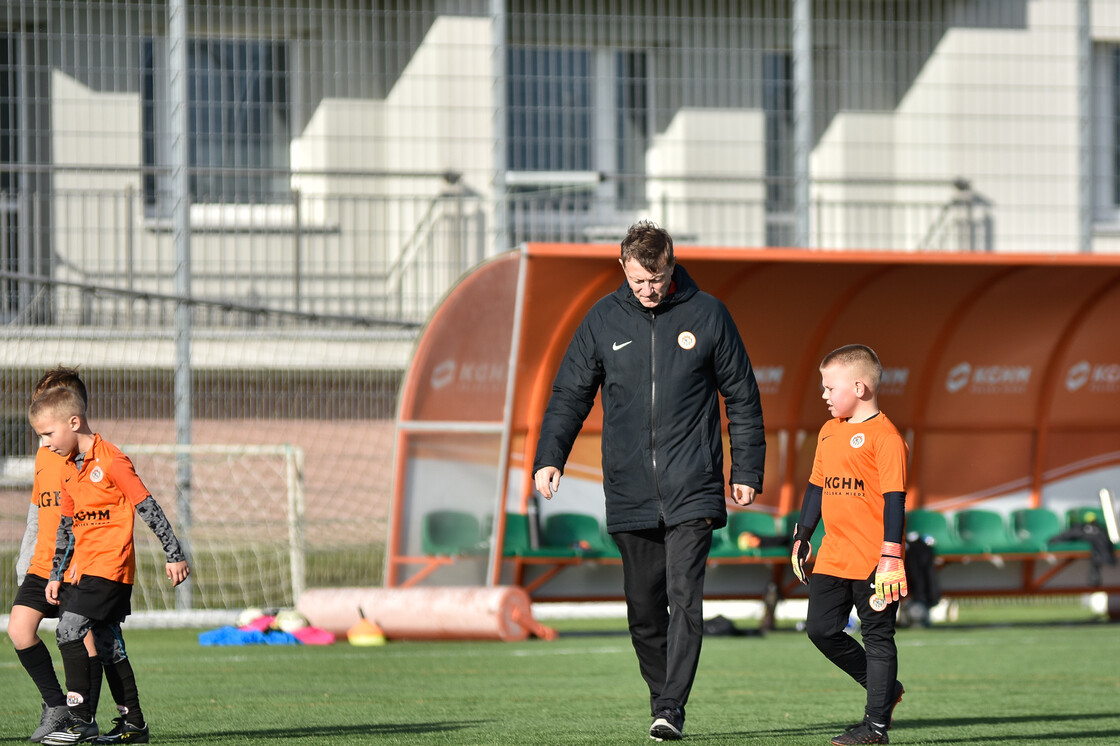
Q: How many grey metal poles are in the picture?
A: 4